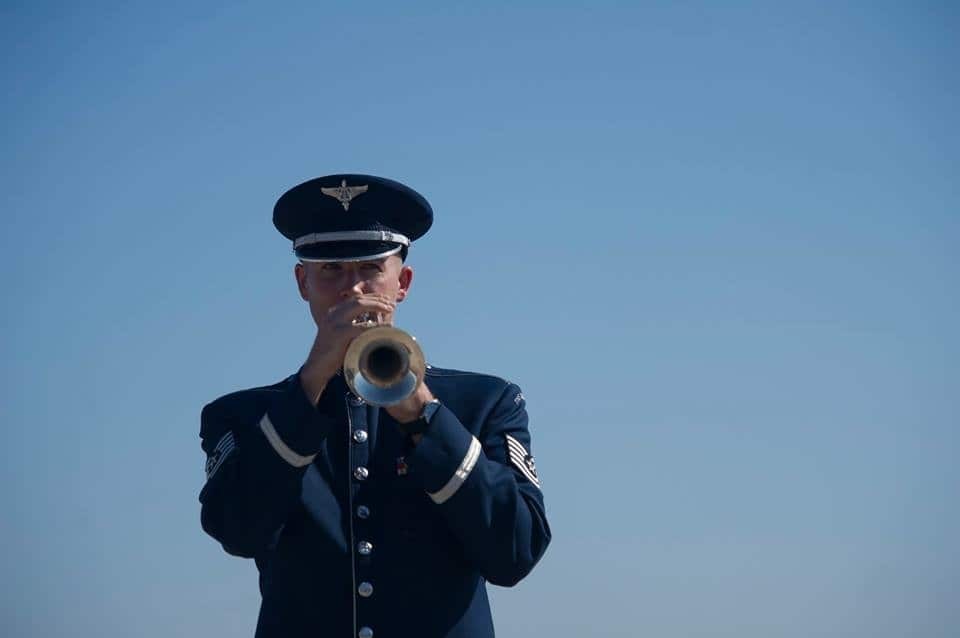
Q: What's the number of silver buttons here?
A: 7